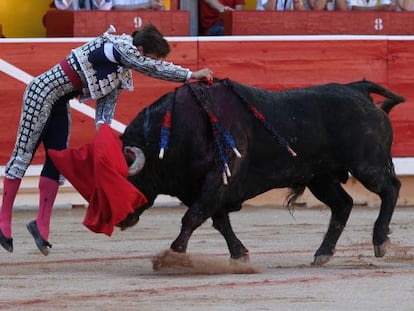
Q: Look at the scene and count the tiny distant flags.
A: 0